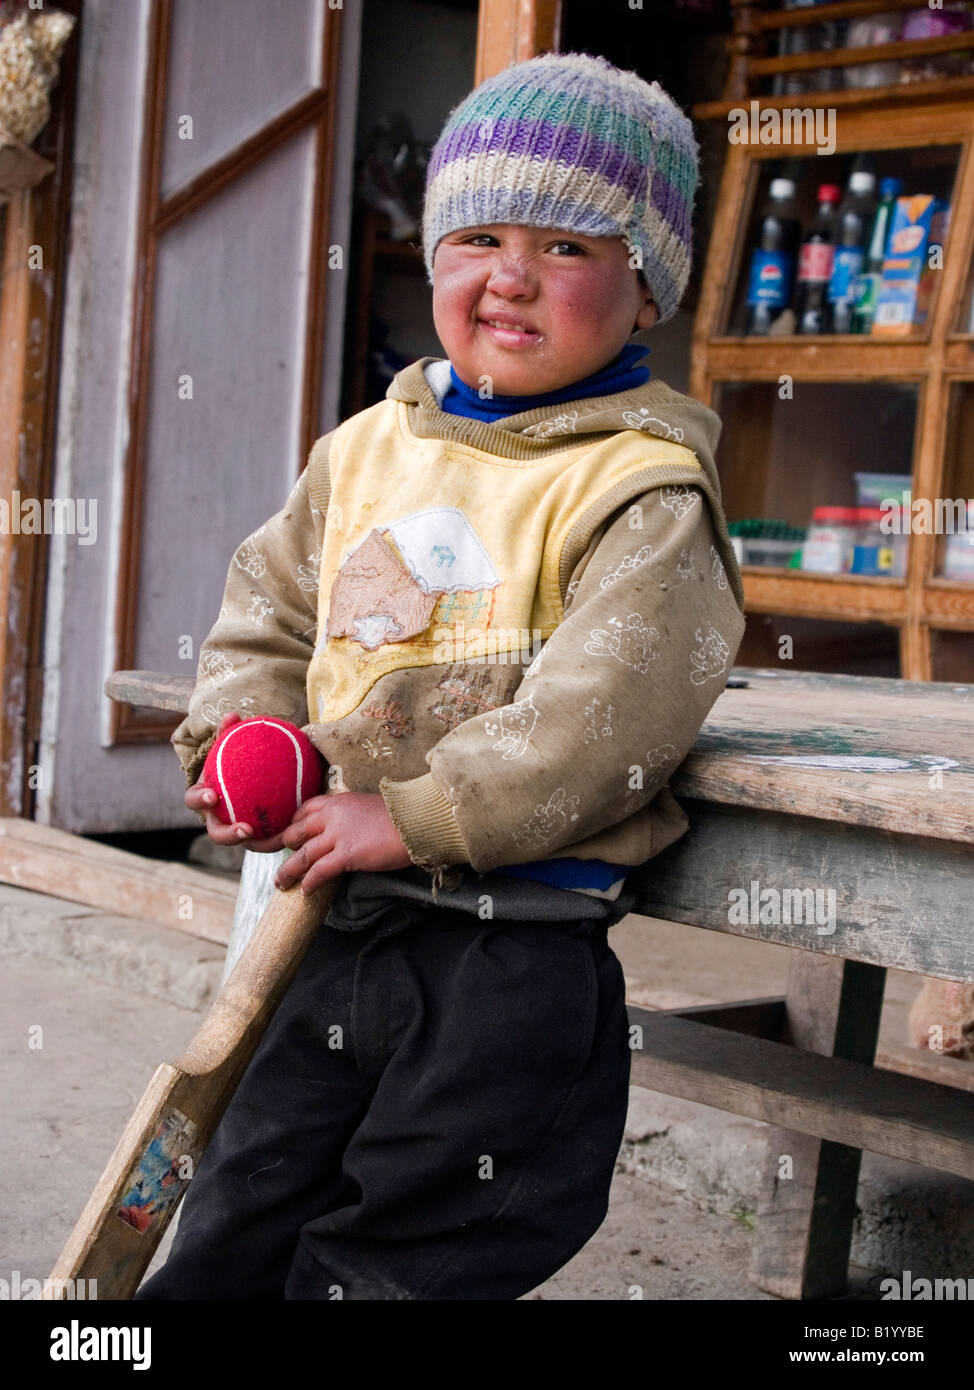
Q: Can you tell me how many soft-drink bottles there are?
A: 4